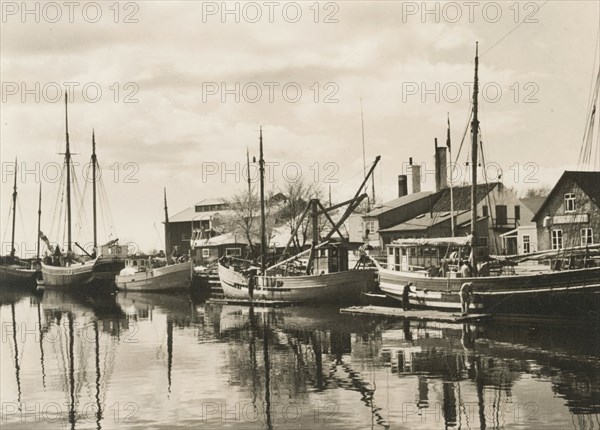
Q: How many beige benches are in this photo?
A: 0